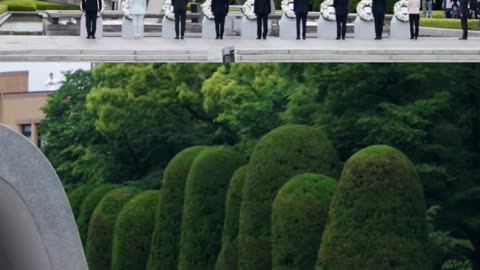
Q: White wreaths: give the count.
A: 9